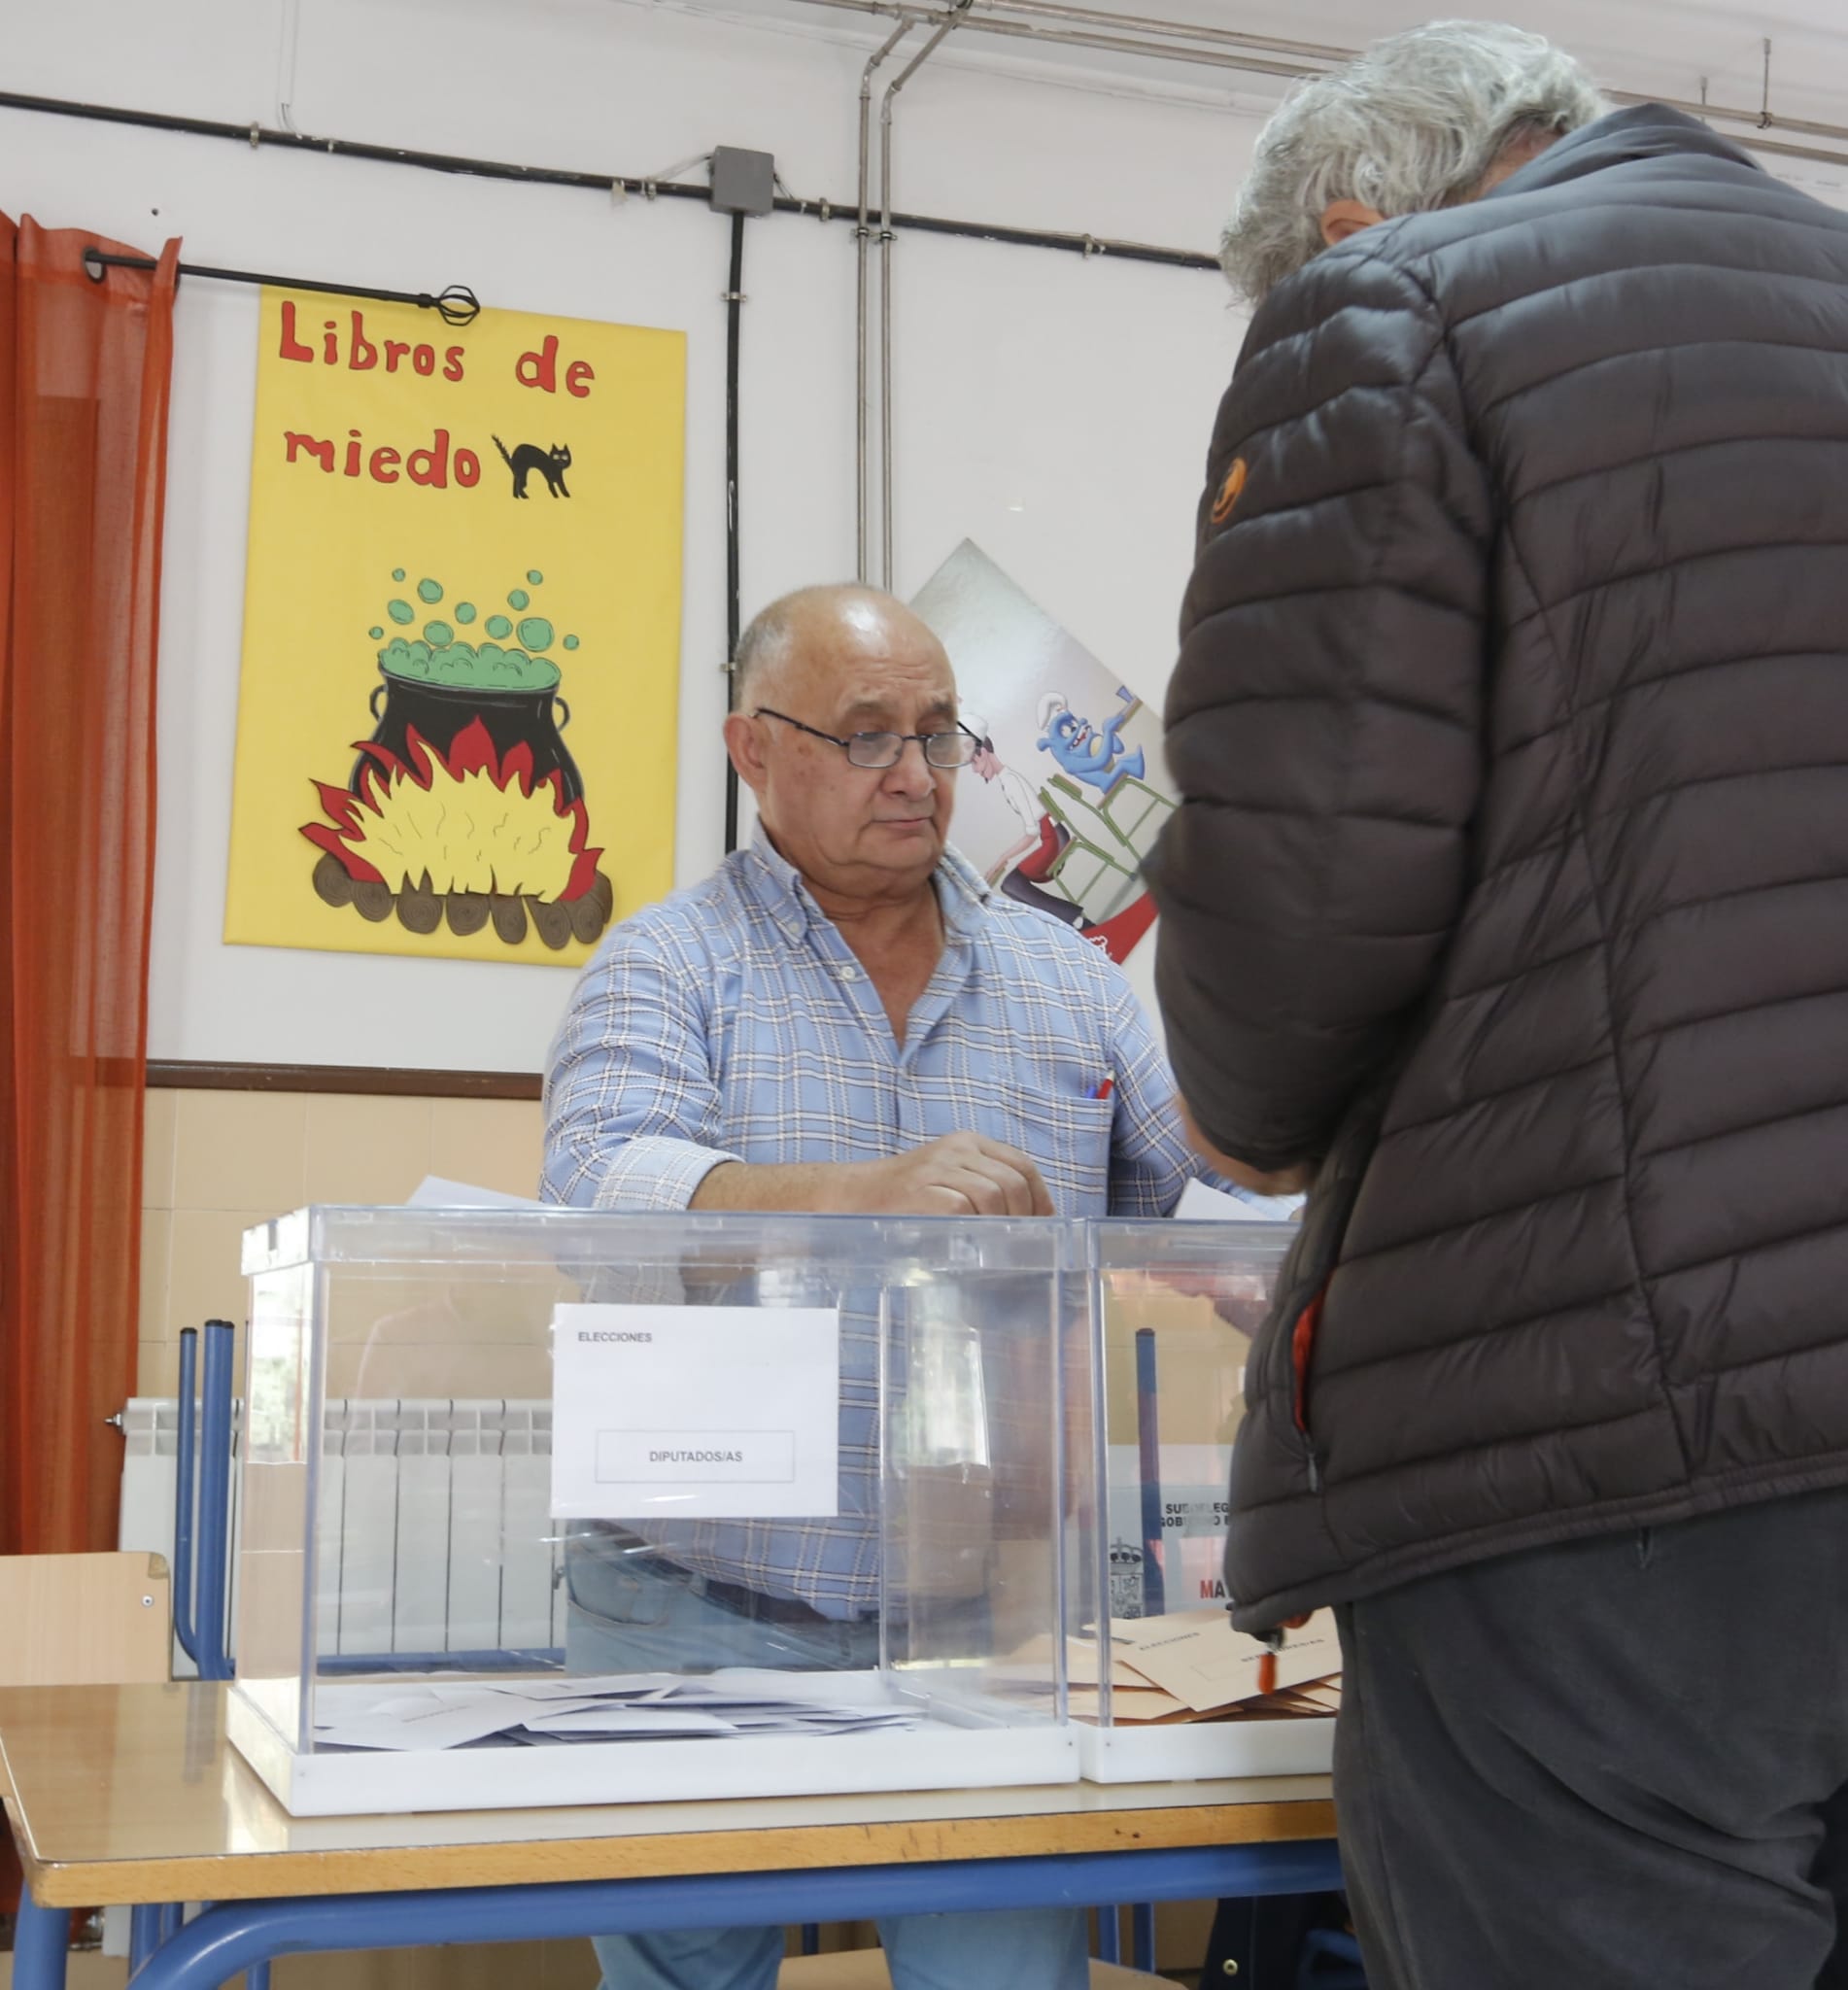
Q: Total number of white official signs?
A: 1